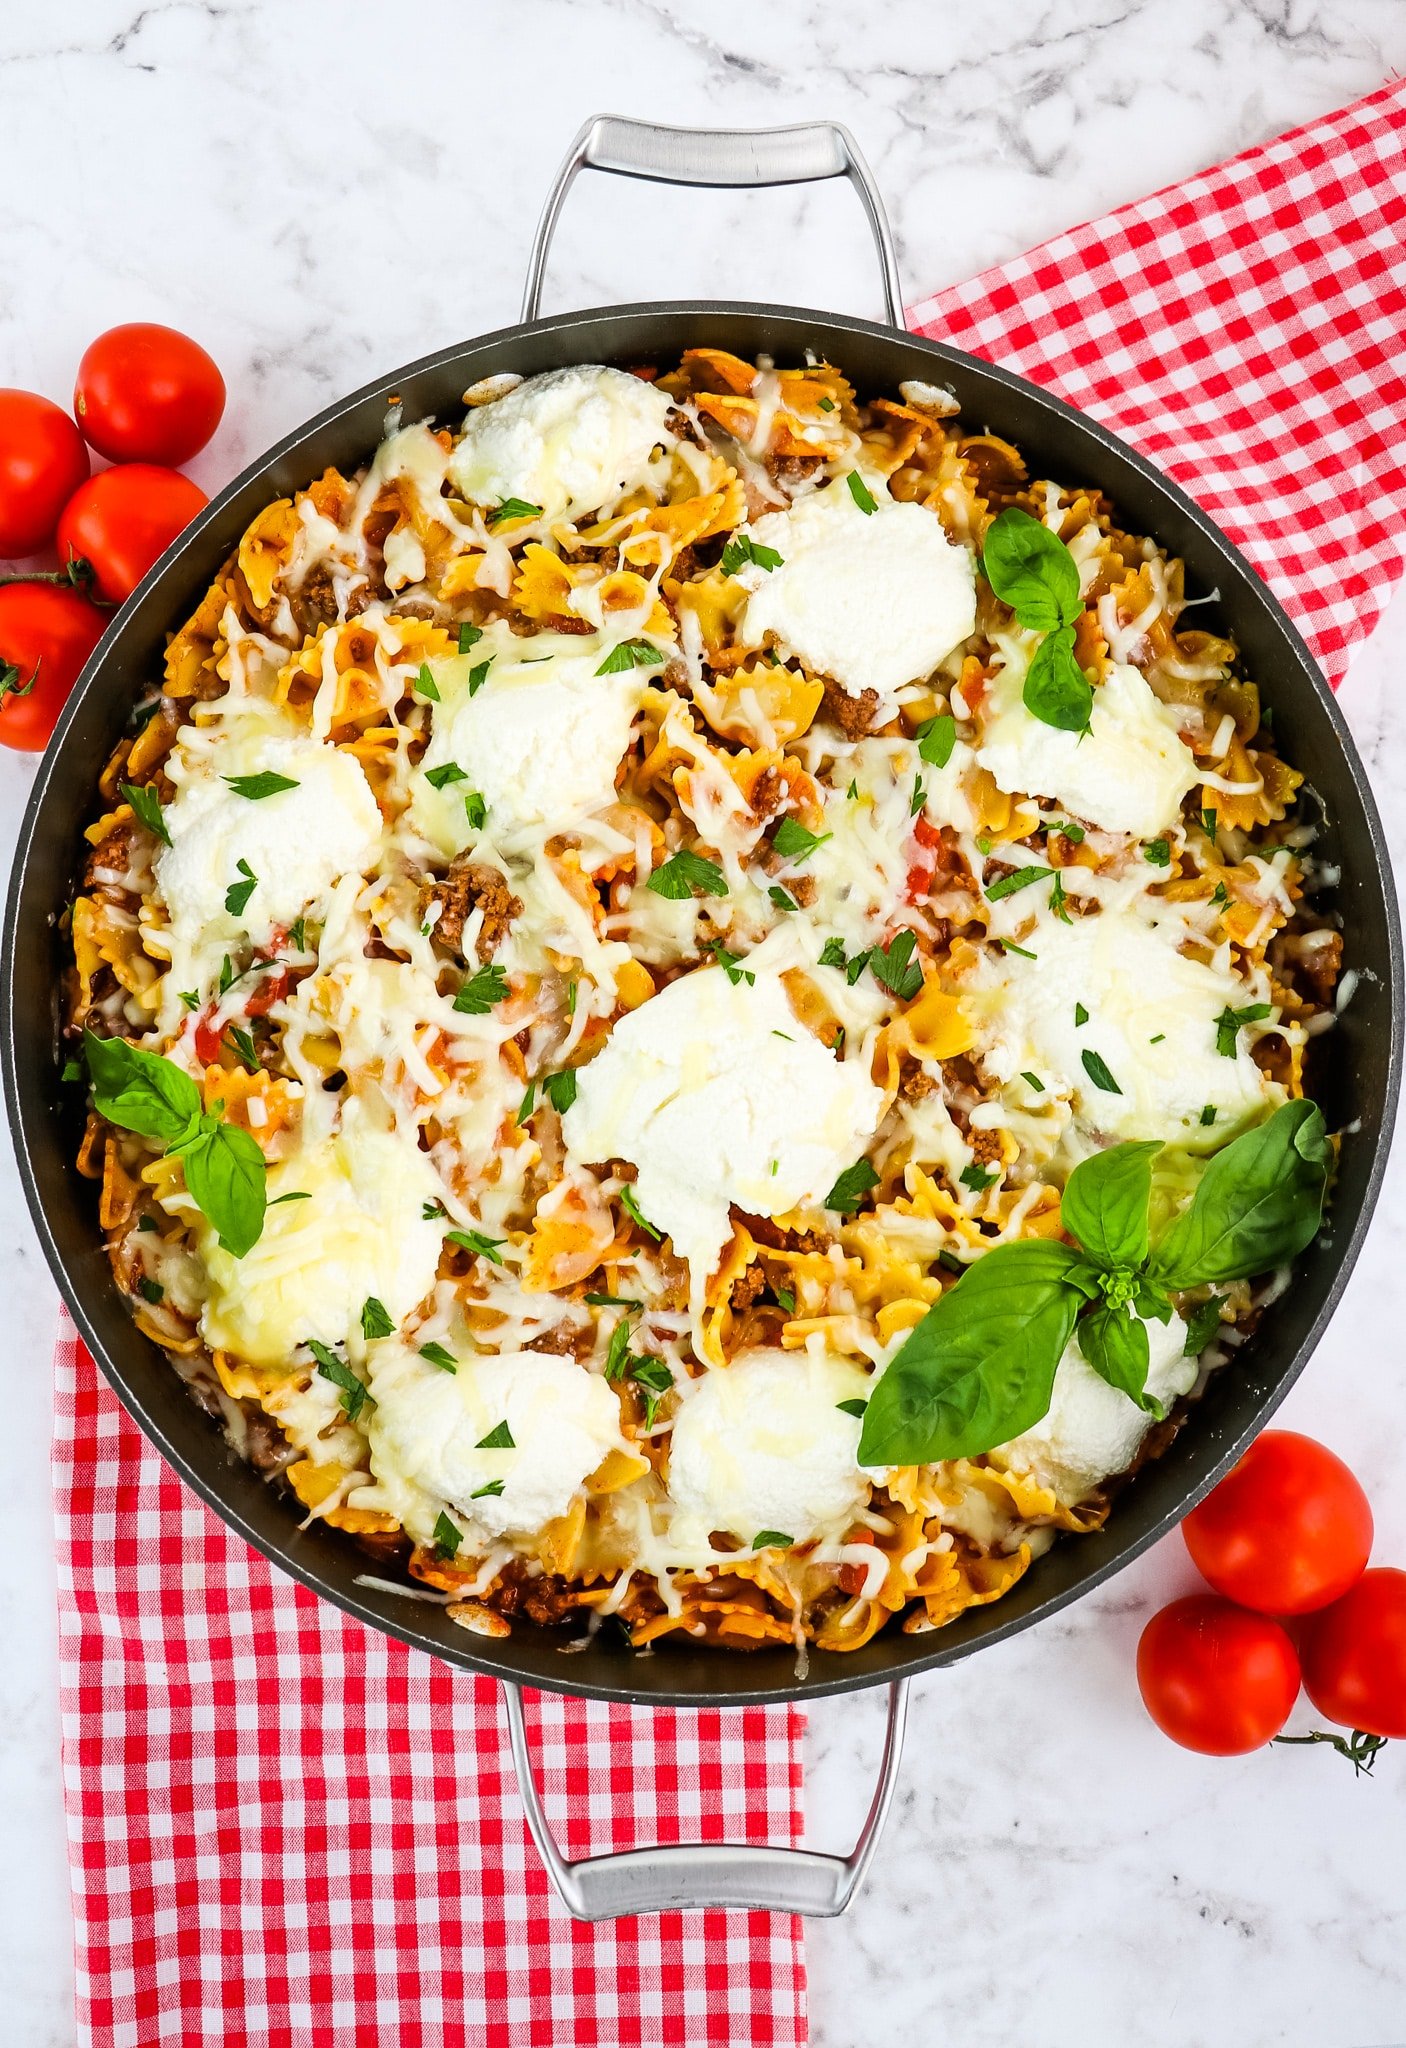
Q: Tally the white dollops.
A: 11